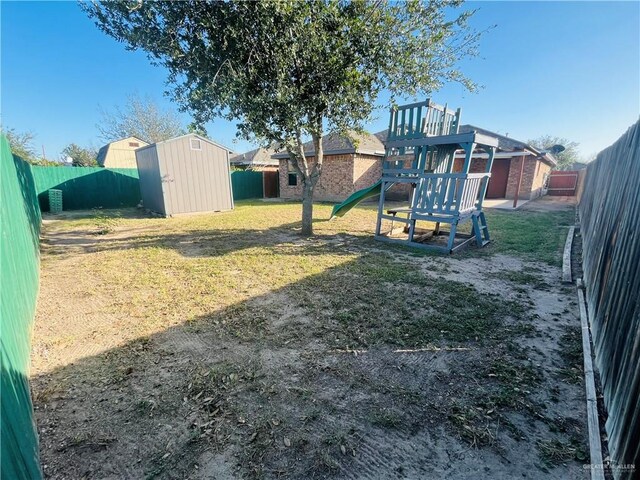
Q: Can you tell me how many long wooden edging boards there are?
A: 2